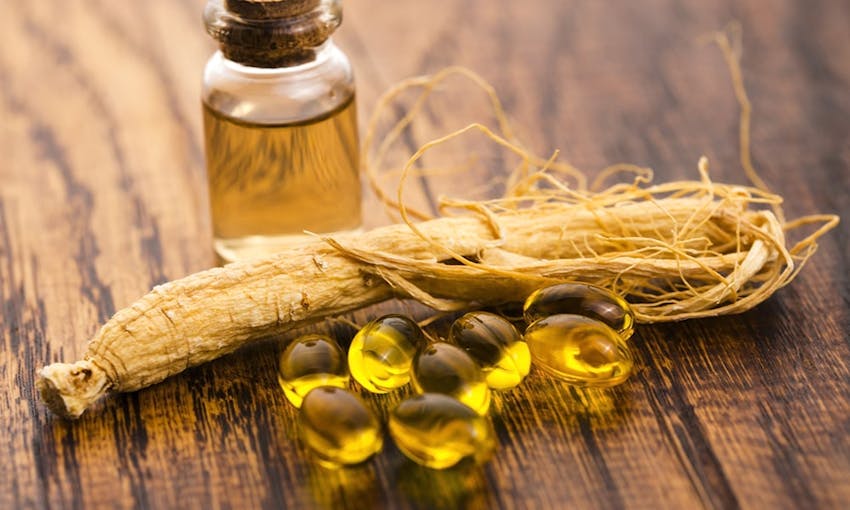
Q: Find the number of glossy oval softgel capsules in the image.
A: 8